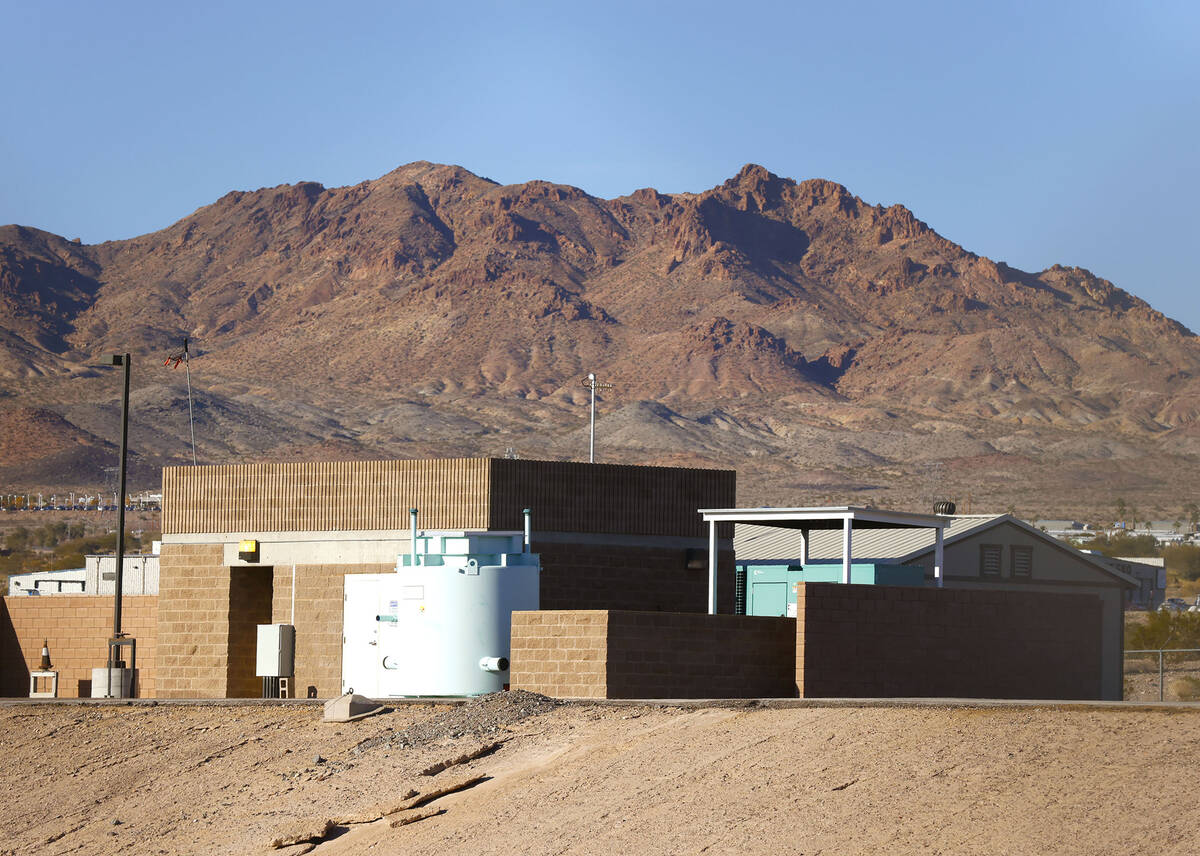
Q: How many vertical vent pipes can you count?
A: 2